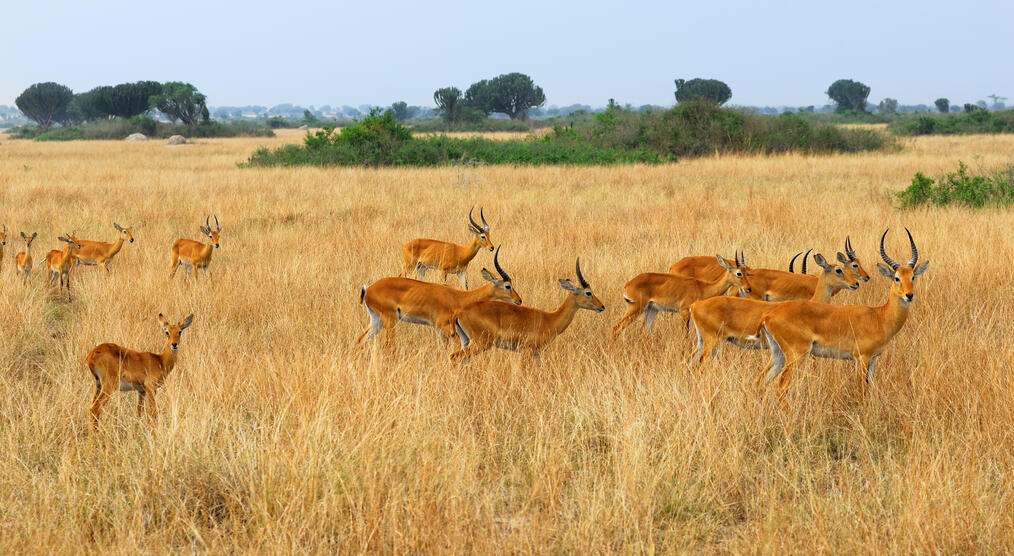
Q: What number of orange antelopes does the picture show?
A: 14